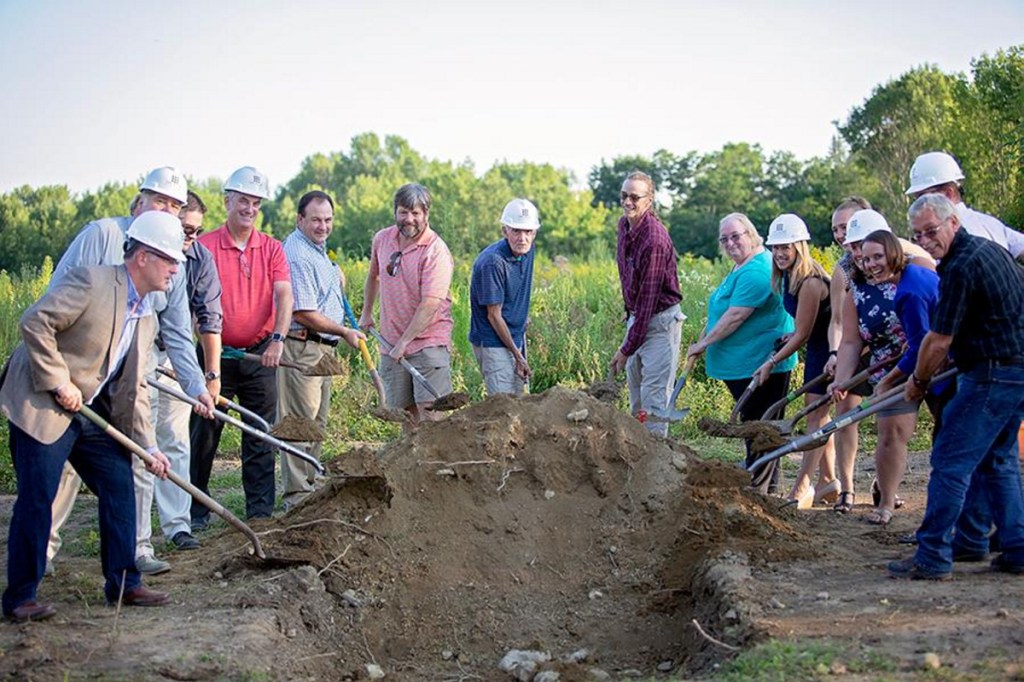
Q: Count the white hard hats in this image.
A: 7